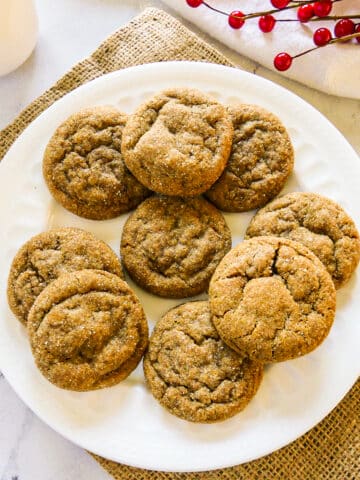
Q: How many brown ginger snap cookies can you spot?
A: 9